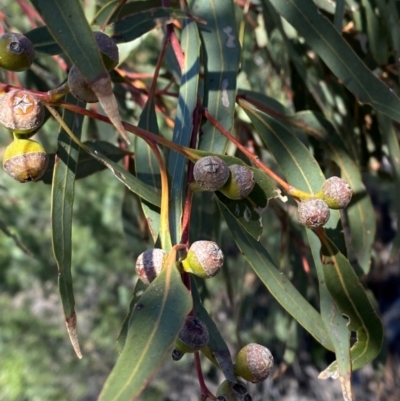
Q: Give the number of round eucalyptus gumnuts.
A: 14